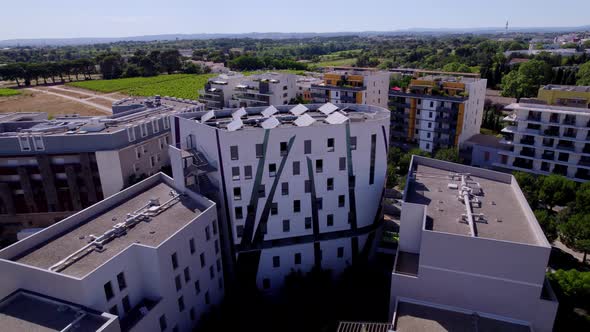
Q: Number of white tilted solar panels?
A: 9